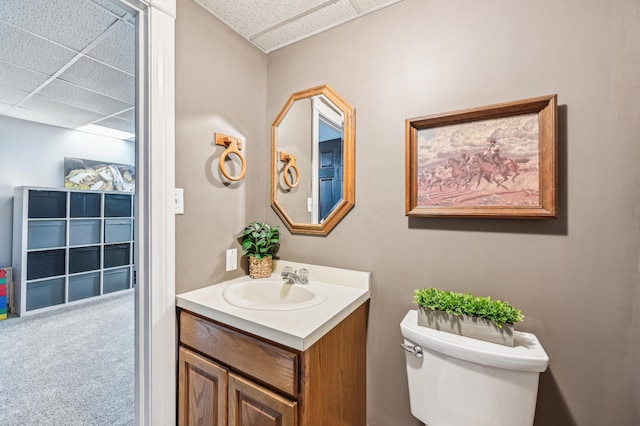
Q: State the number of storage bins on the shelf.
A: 12